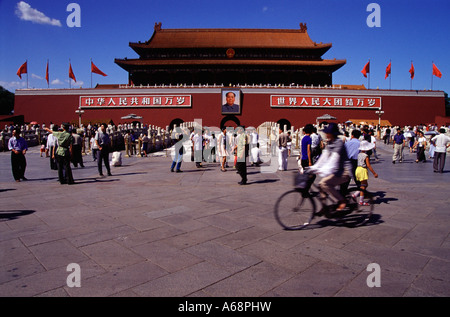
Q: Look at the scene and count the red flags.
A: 8